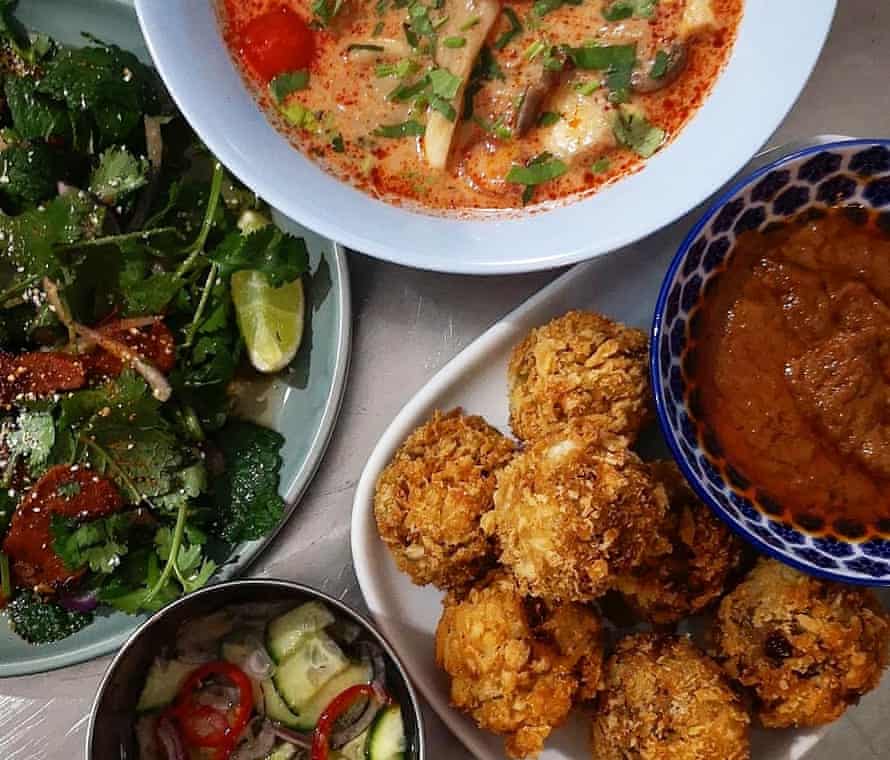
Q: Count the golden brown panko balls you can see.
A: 7